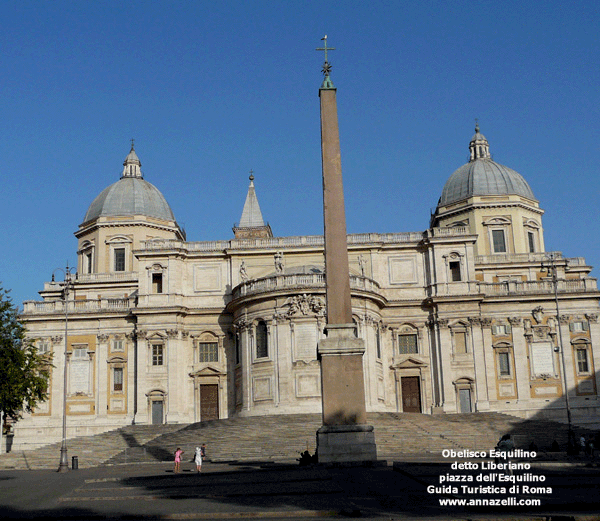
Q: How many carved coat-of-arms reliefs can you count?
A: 2